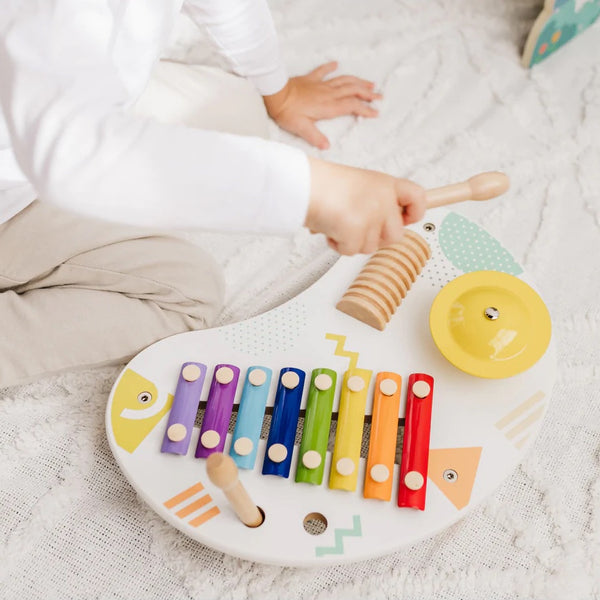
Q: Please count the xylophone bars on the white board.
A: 8